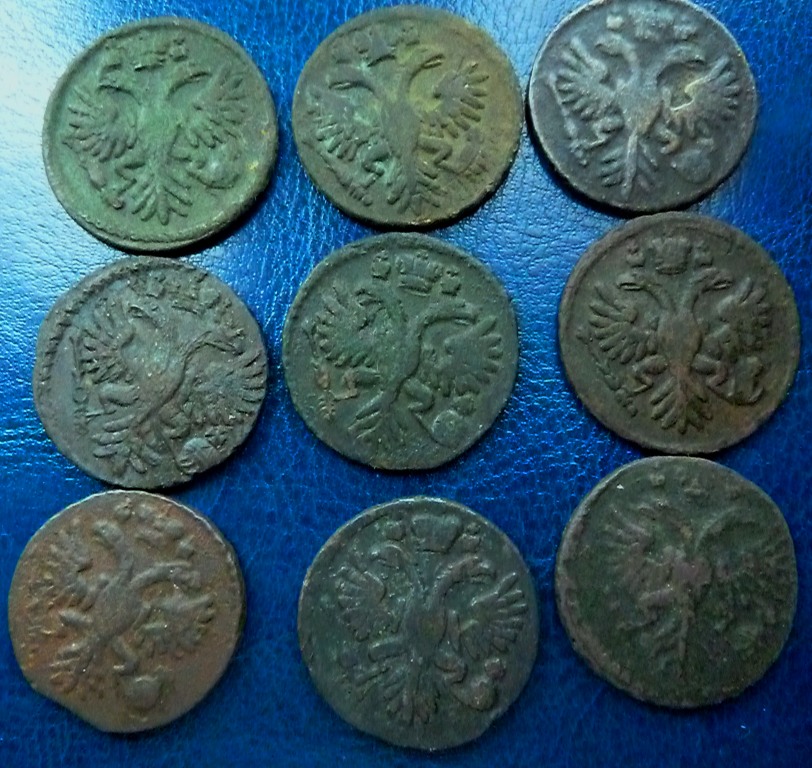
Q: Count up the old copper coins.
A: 9